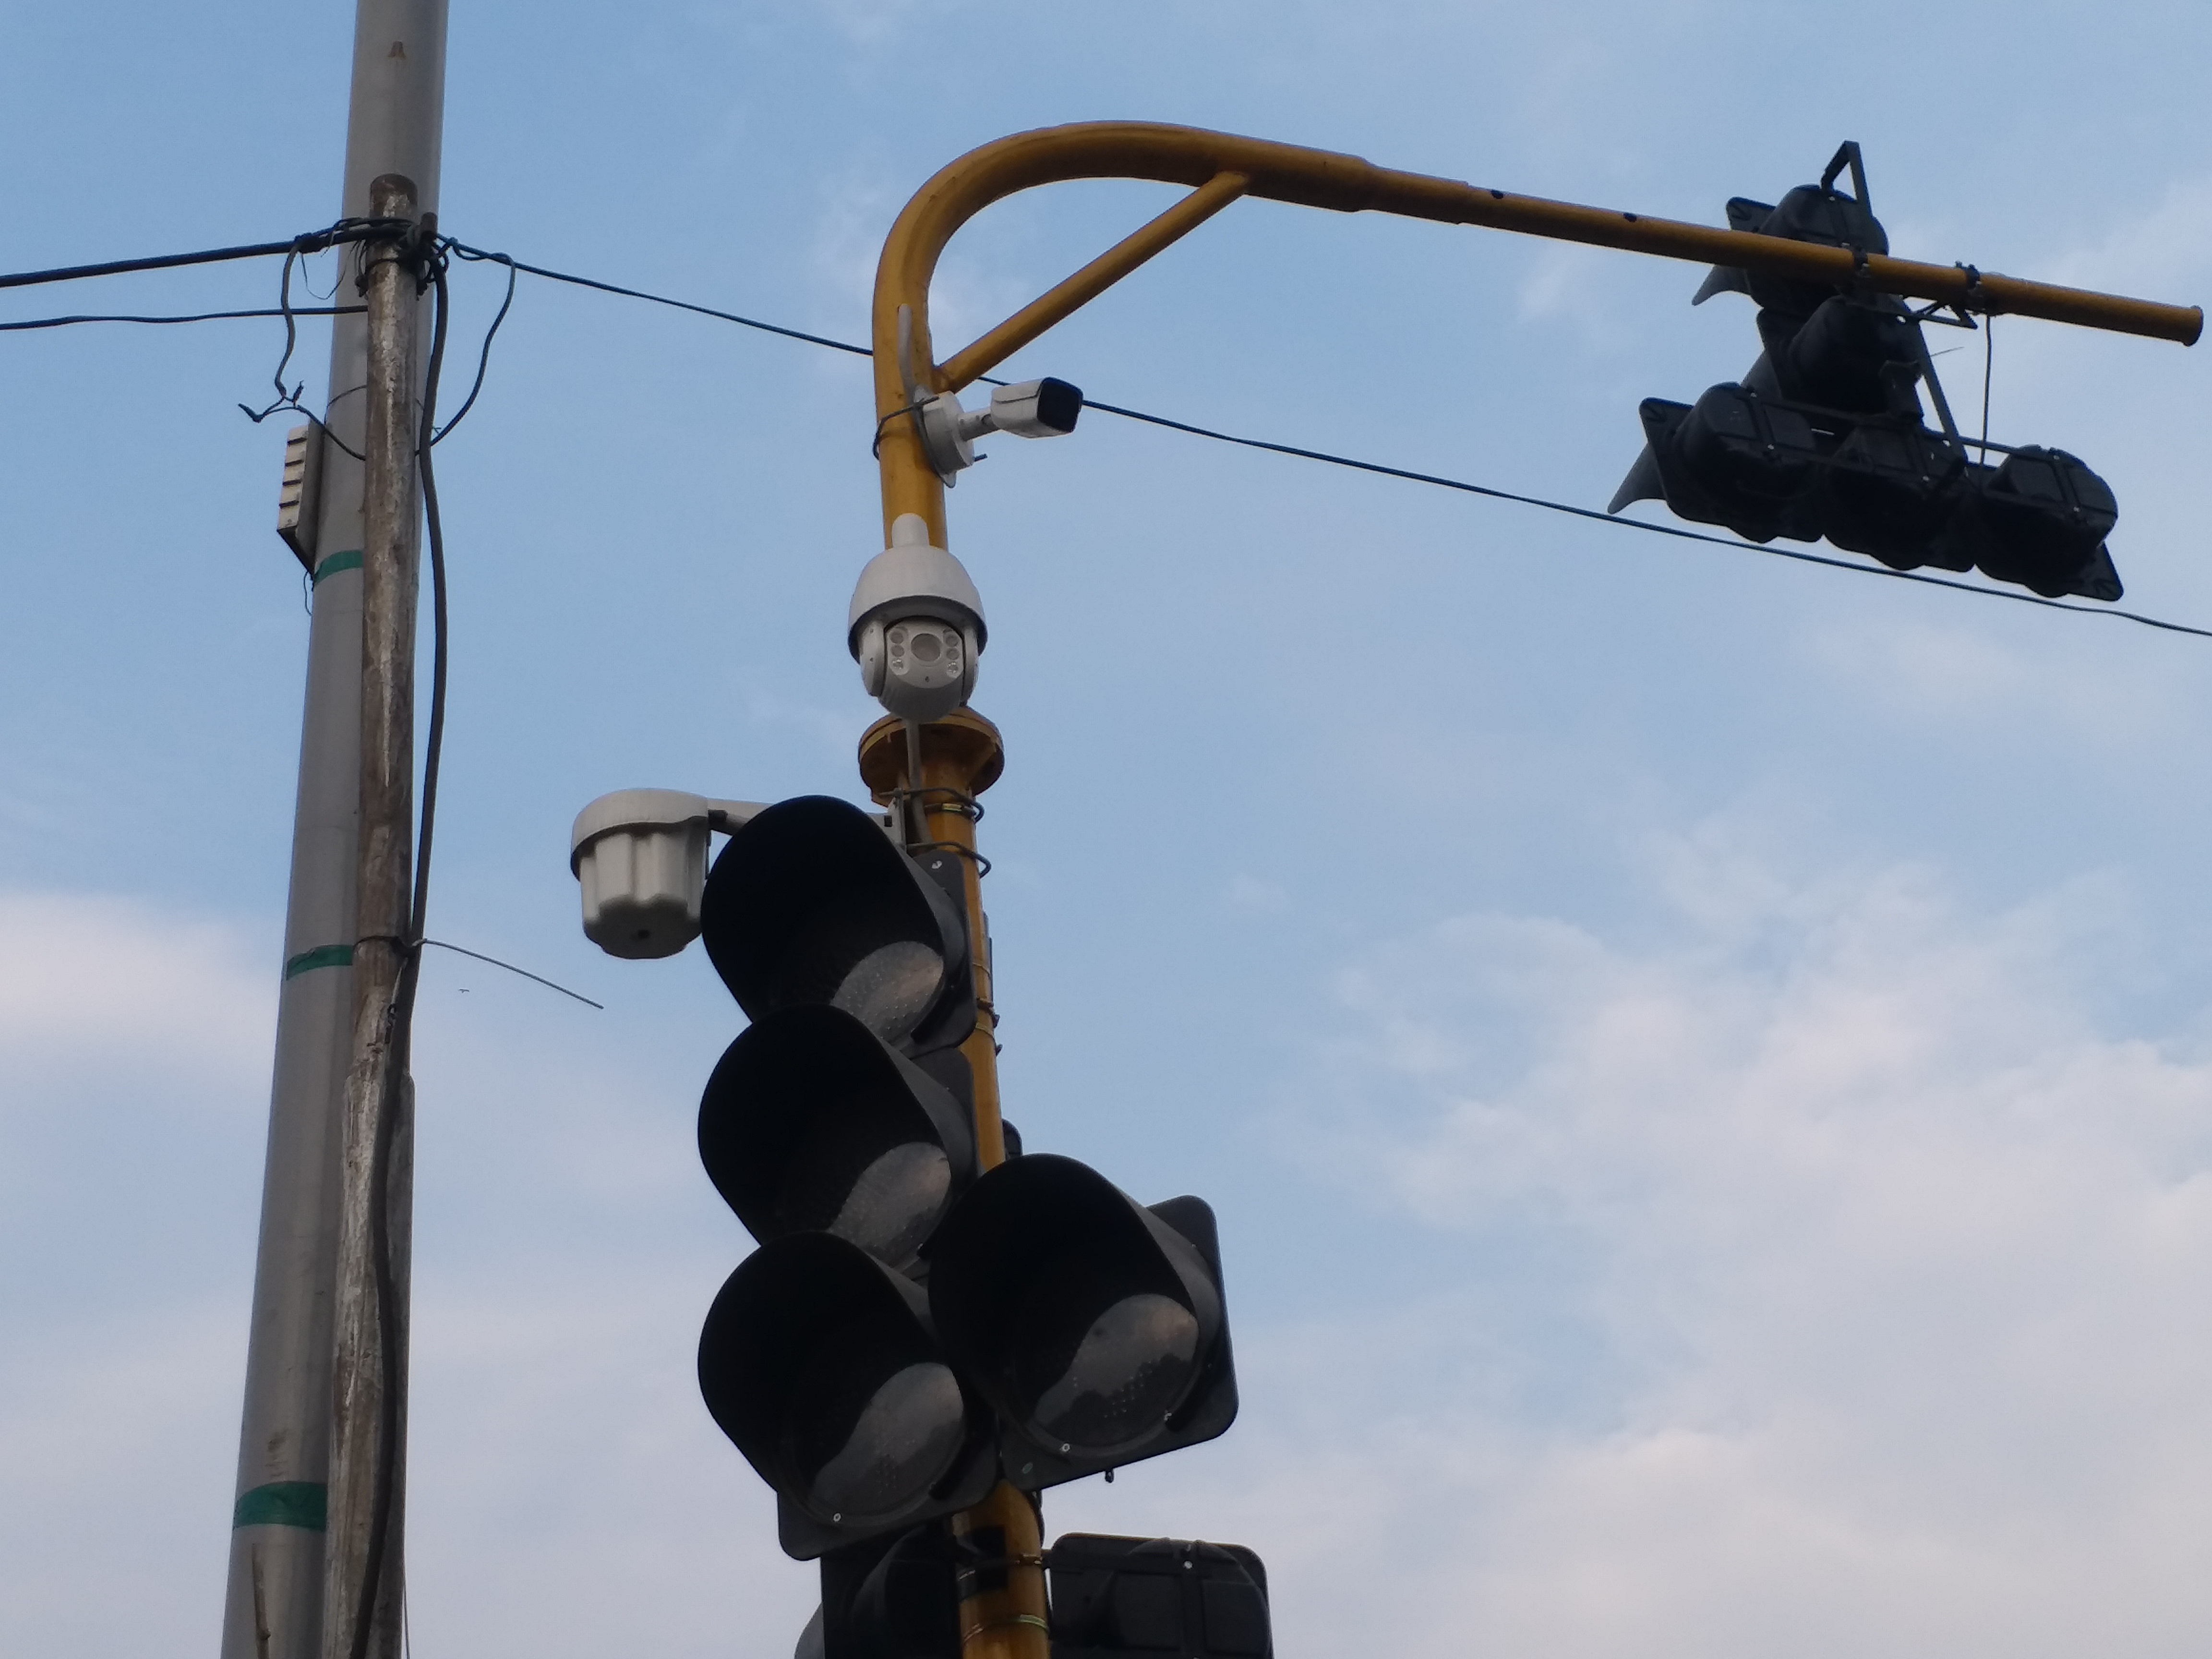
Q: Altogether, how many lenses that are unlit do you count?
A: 4